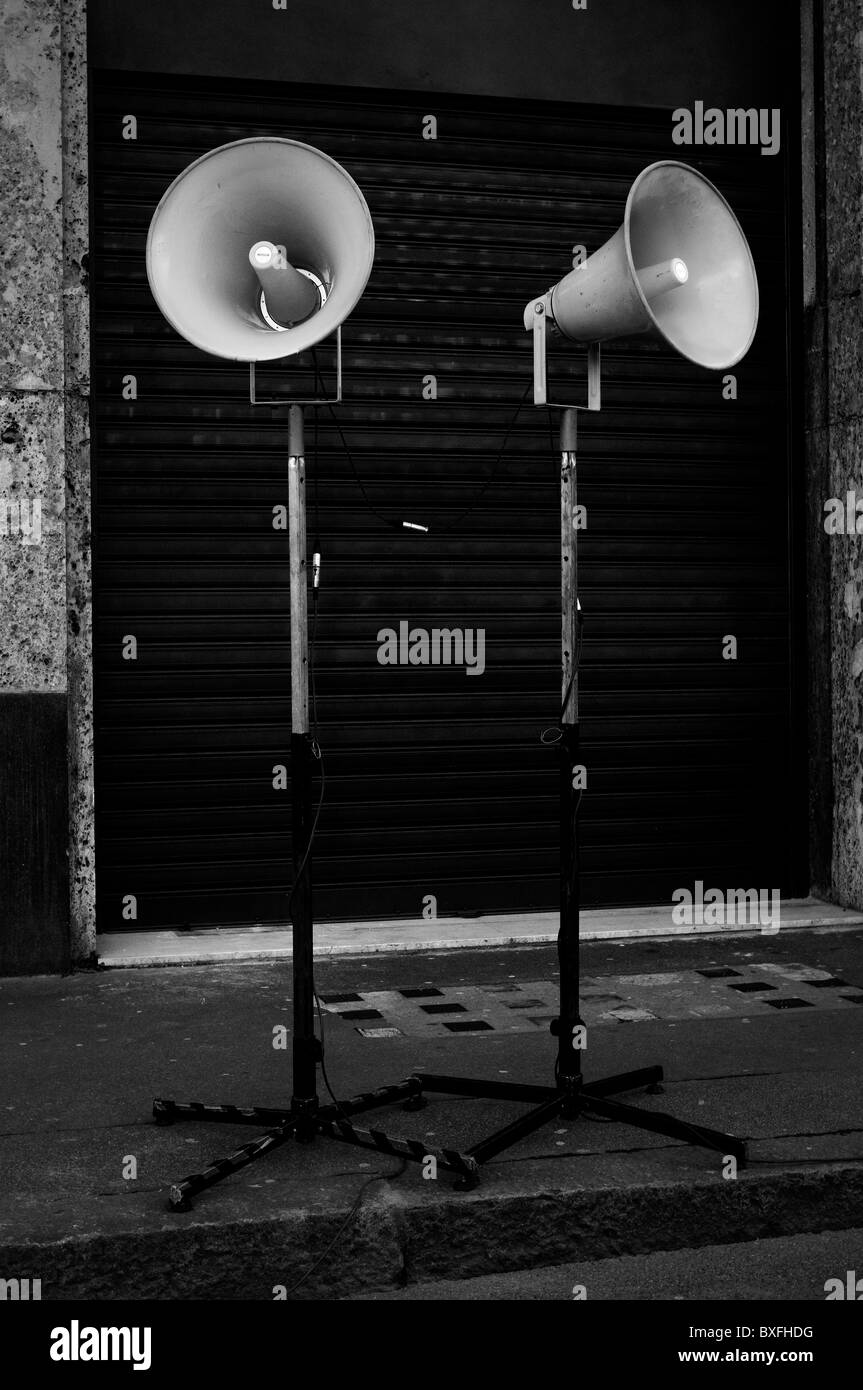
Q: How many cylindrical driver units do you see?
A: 2